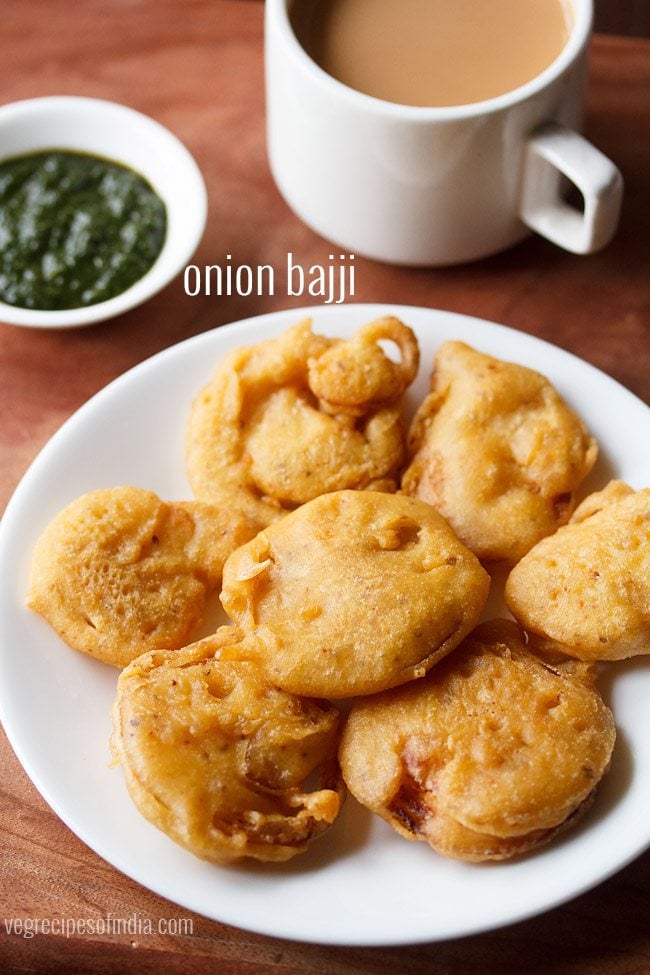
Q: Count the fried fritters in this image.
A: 7